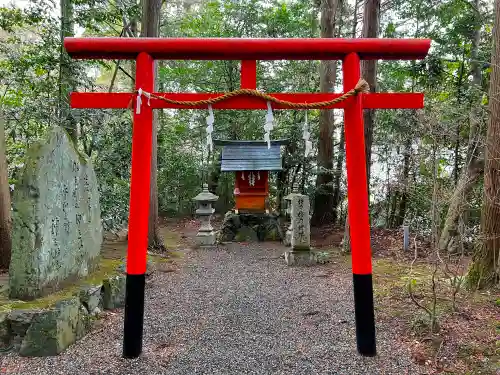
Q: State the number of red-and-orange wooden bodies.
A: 1